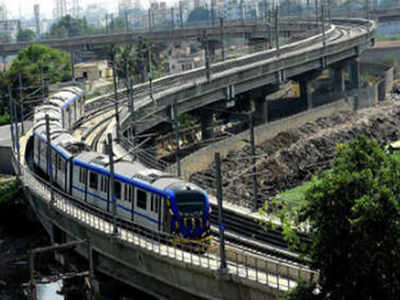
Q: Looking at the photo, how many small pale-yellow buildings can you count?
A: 1